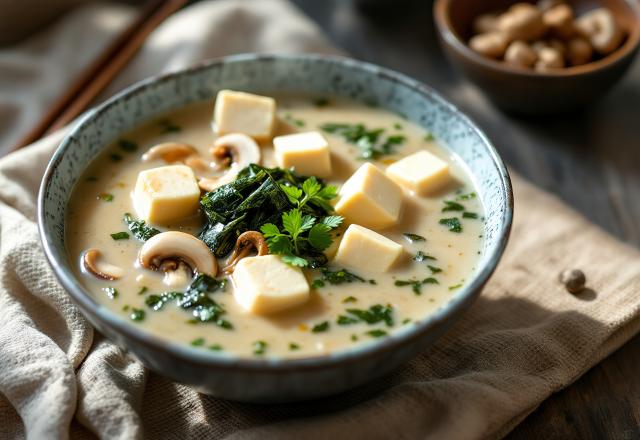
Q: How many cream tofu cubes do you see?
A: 7